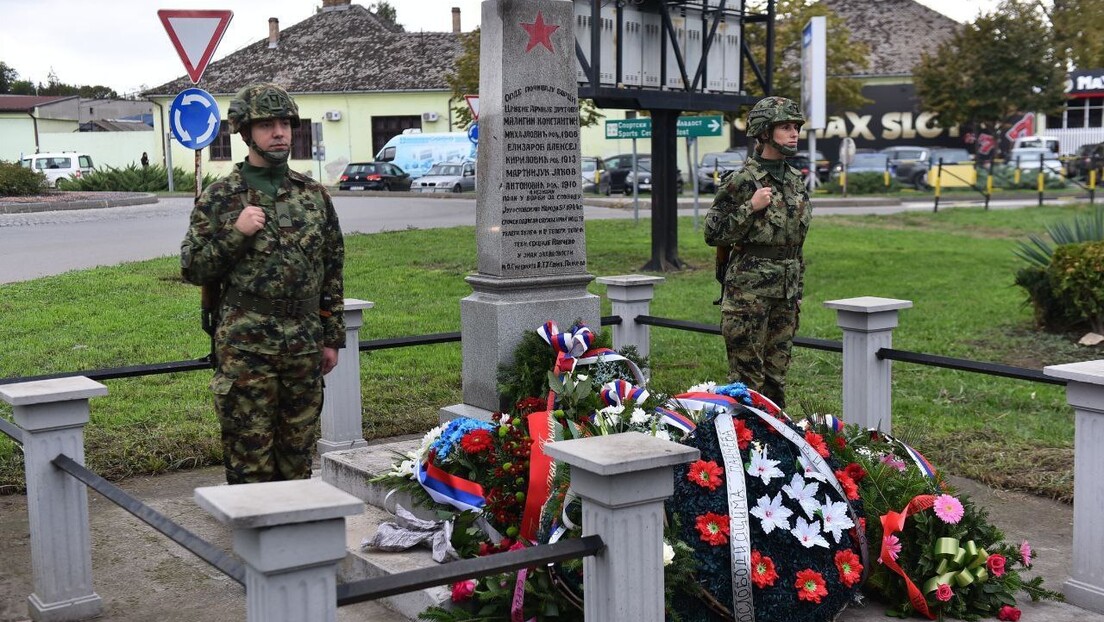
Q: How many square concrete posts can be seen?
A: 7